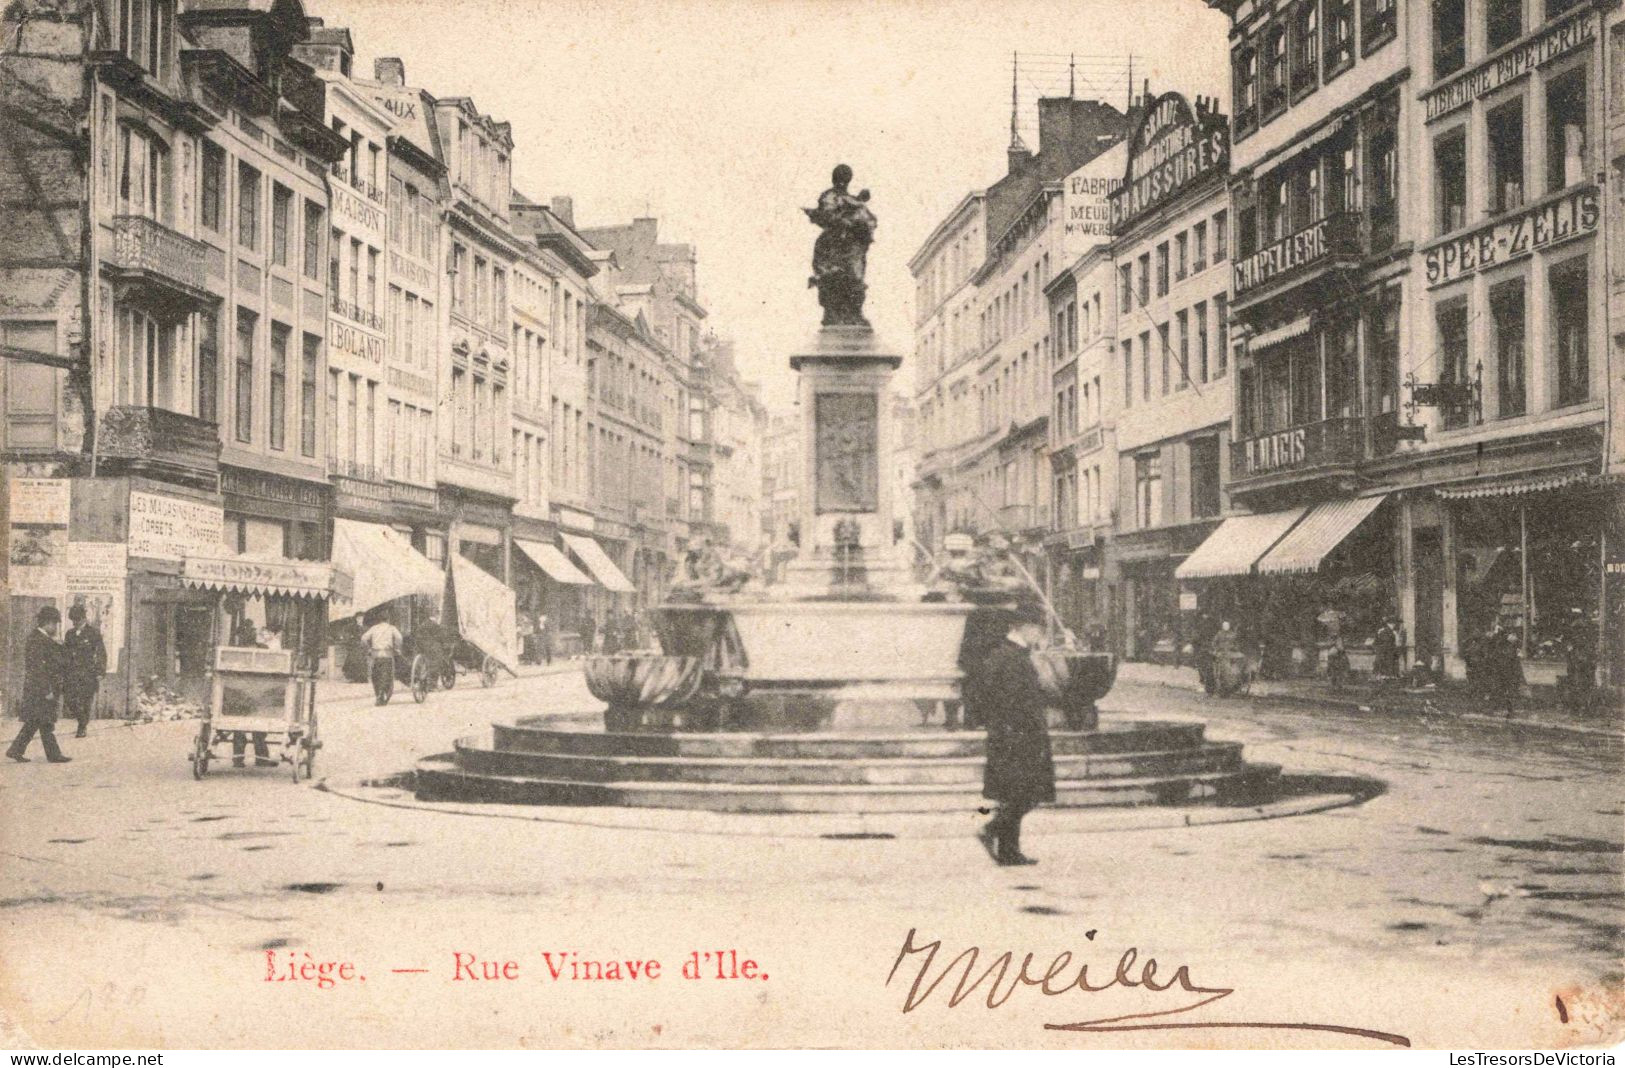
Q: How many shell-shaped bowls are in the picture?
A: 2